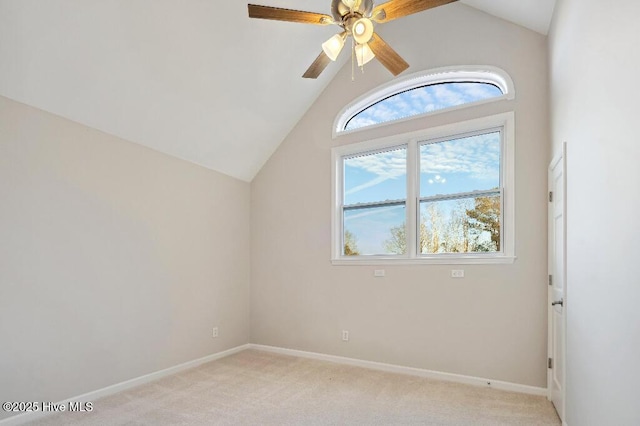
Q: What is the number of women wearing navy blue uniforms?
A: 0